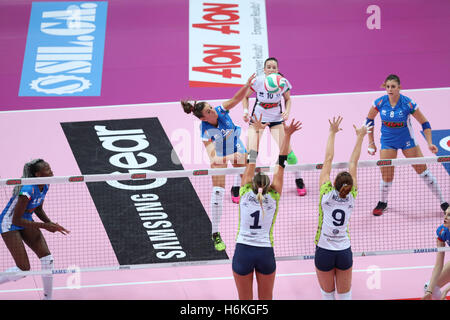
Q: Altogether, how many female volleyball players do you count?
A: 7